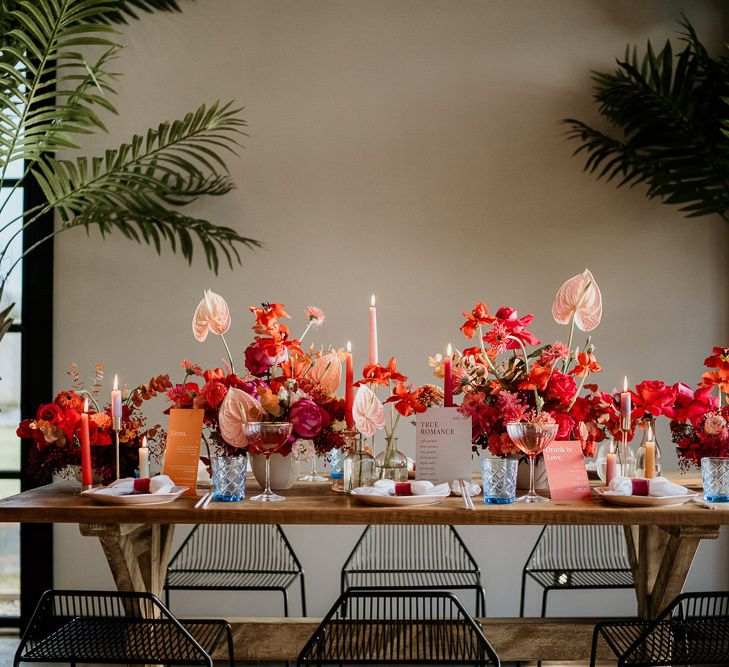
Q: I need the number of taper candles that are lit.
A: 9